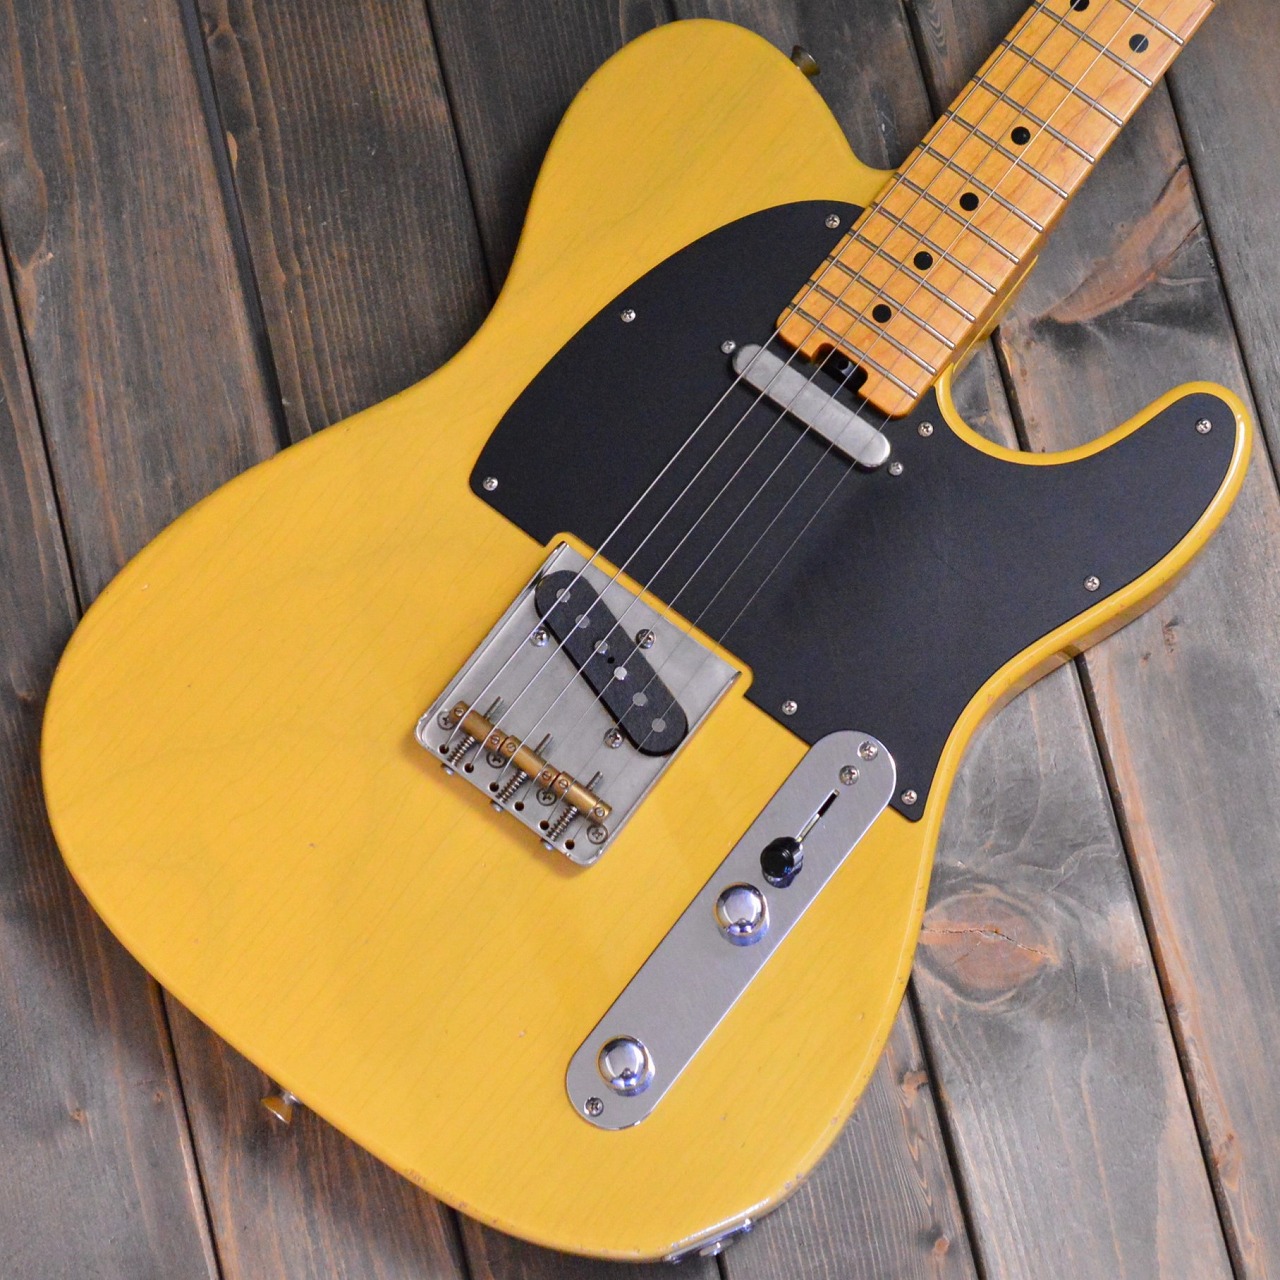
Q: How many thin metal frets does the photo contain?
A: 12